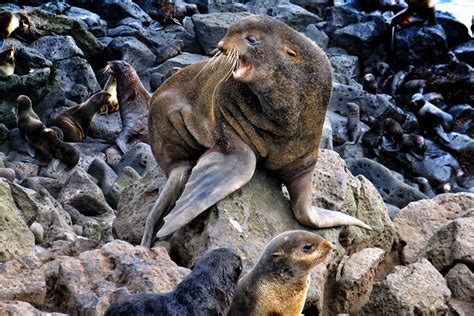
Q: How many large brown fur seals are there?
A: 1